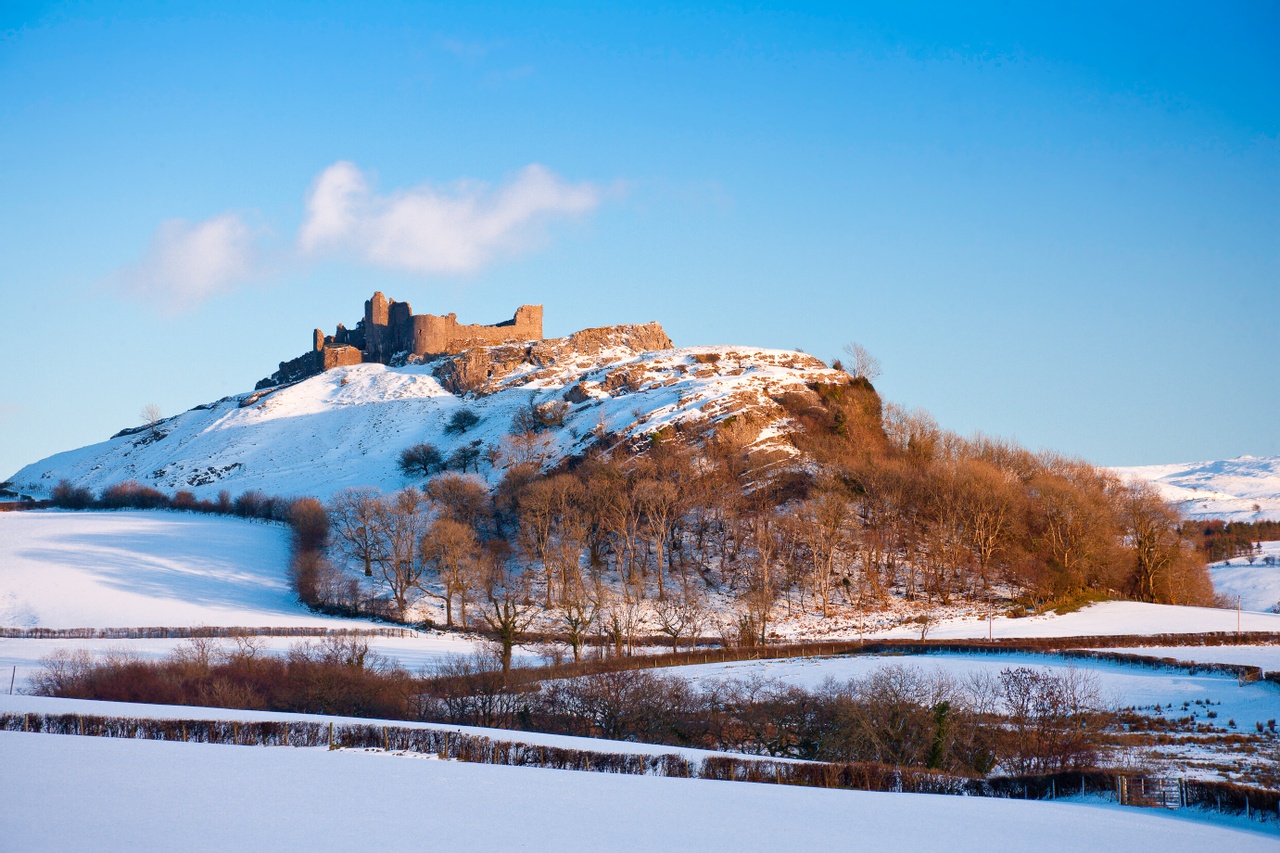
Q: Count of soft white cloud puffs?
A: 2